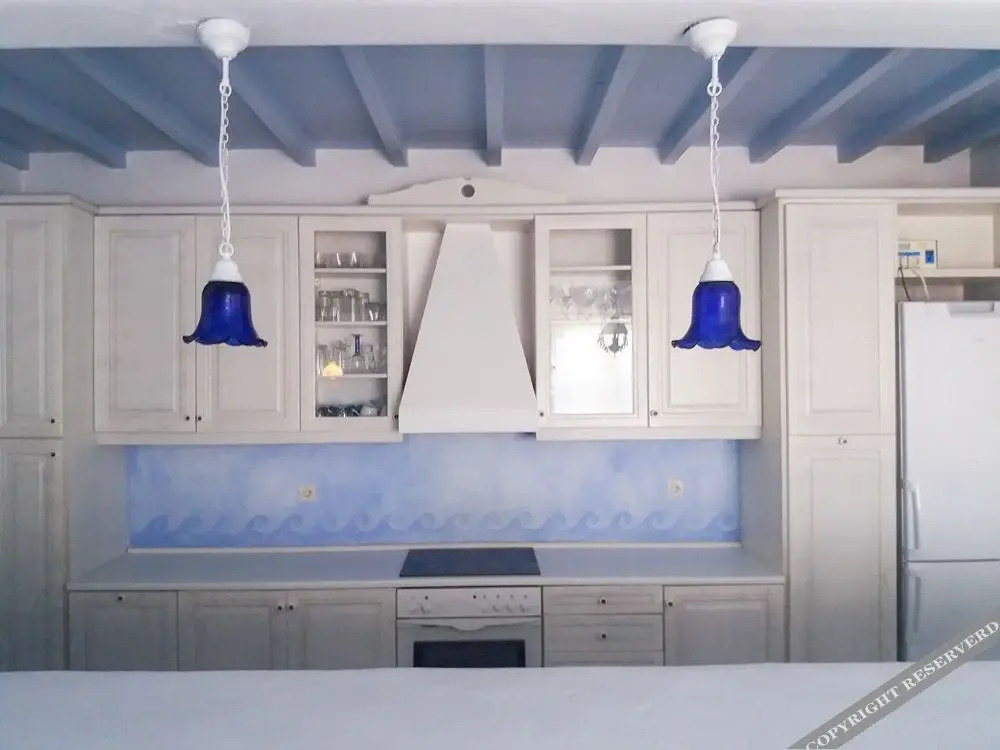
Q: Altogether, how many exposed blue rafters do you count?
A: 11